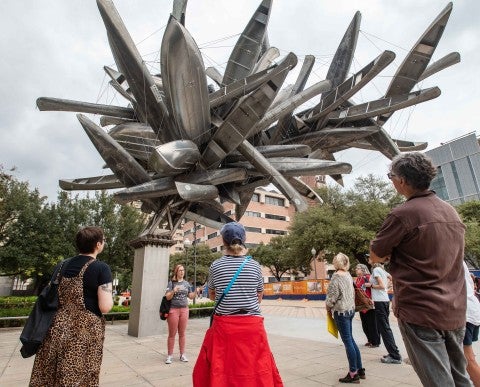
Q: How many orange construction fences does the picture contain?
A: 1